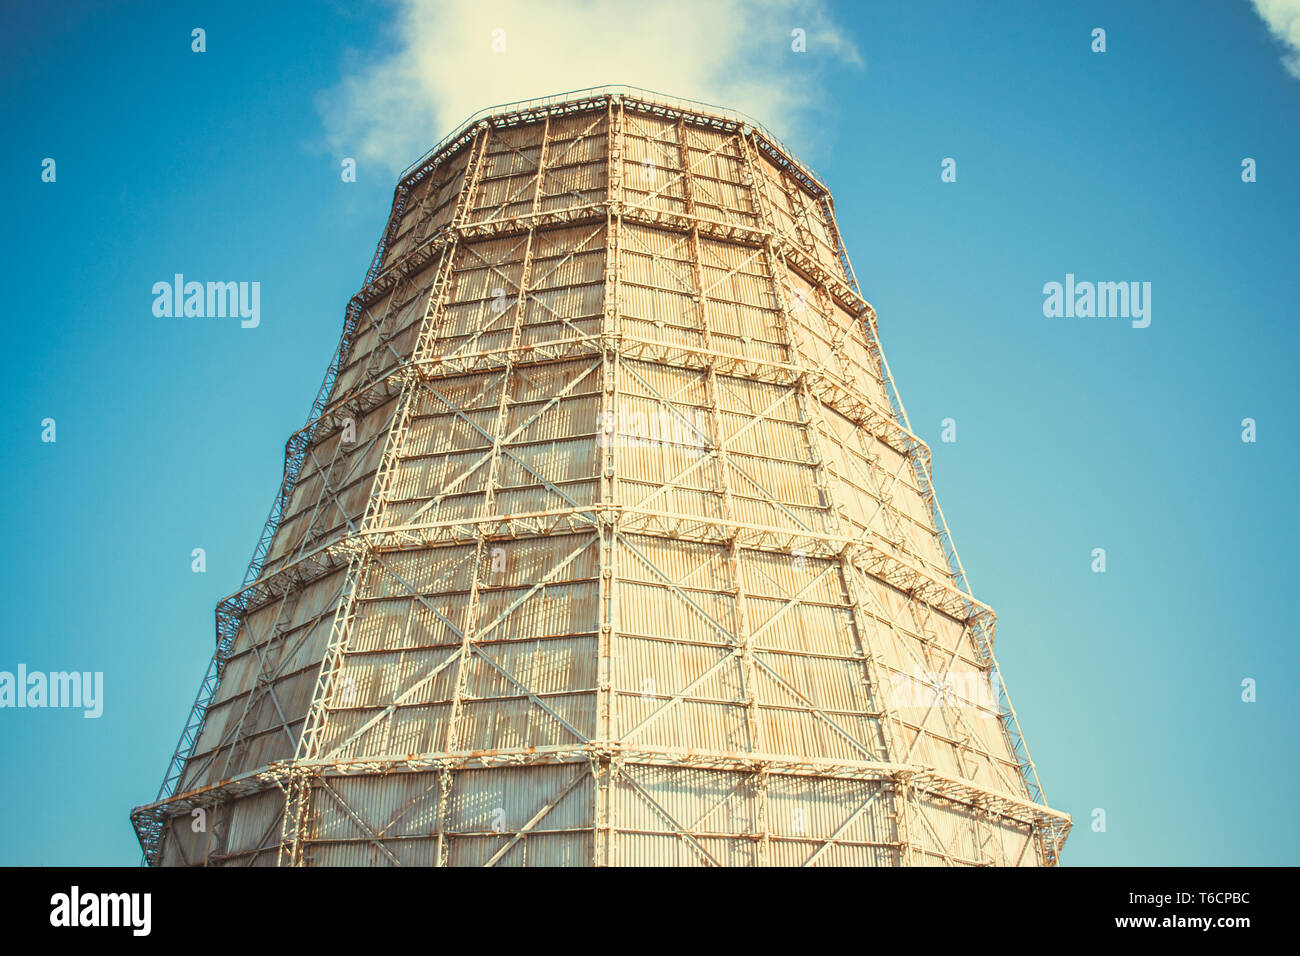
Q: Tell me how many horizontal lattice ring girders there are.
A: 5